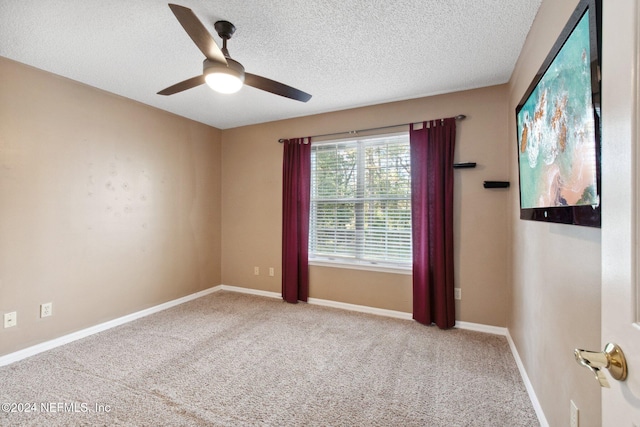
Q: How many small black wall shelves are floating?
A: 2